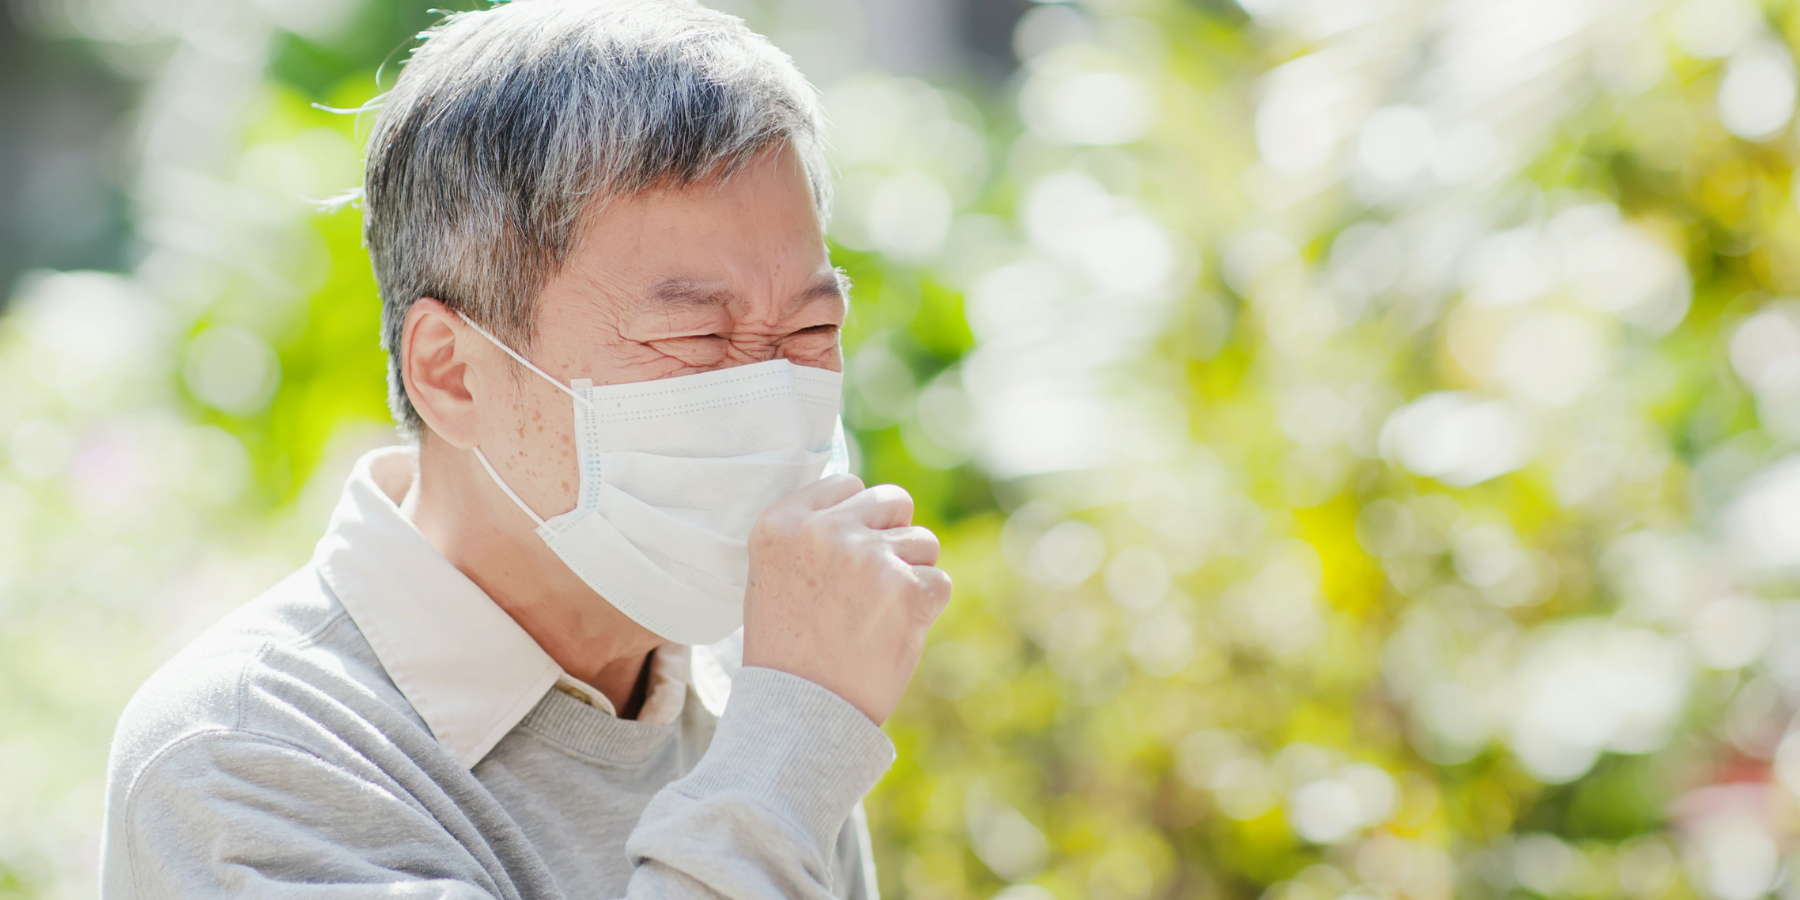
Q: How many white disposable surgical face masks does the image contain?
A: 1